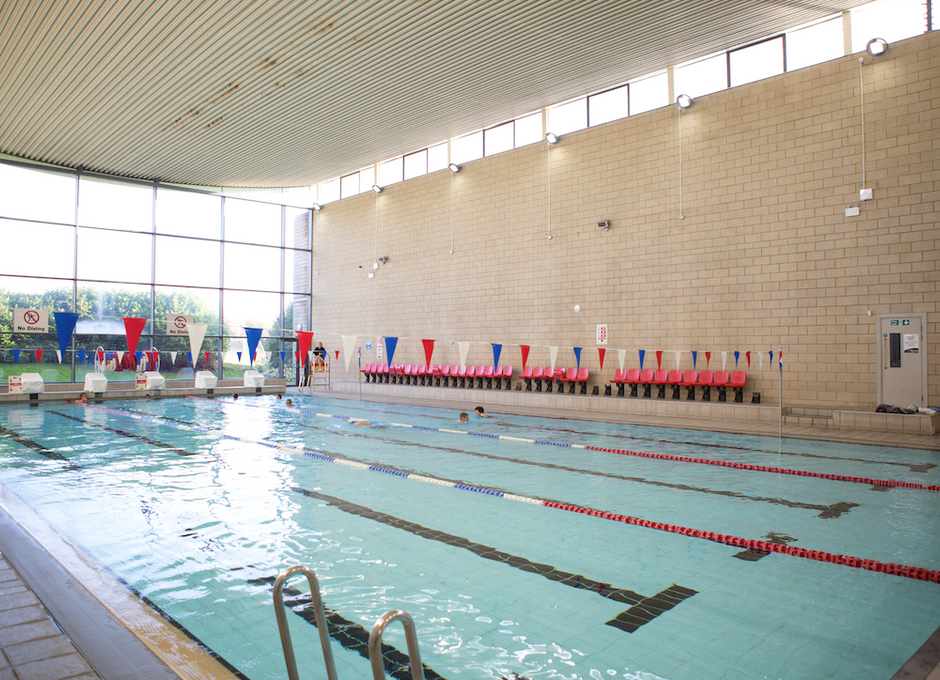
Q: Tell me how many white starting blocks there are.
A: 5